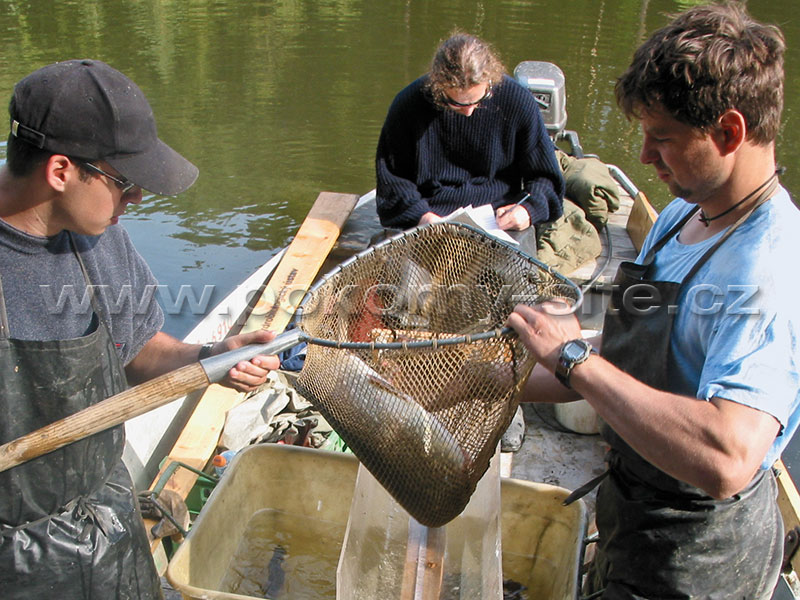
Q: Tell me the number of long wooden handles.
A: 1